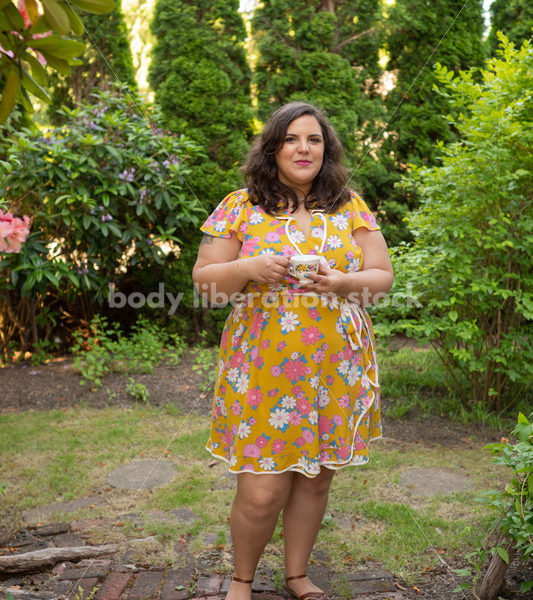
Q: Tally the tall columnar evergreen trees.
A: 5